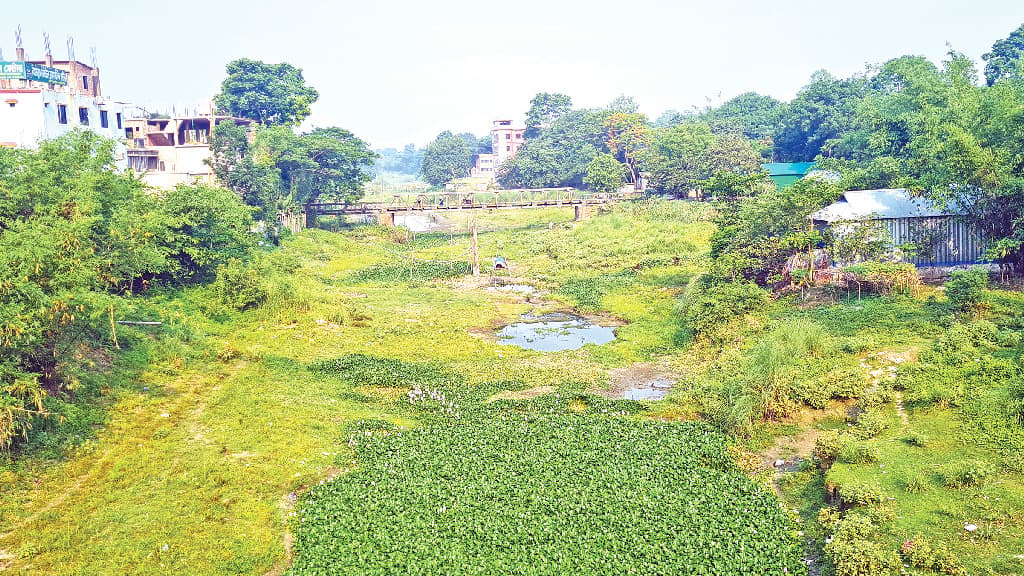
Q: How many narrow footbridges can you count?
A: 1